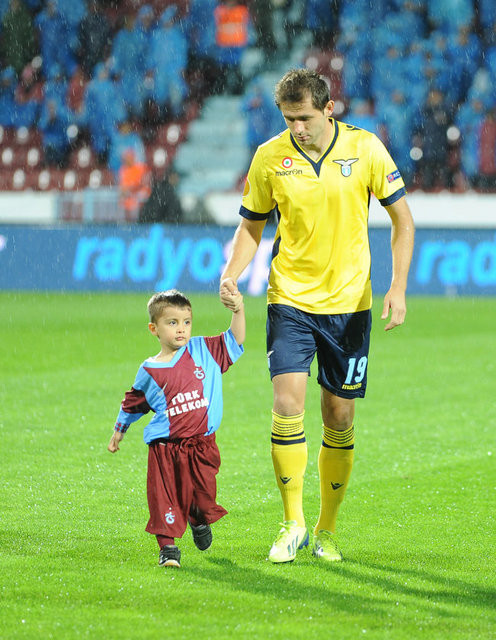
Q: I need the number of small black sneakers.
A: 2